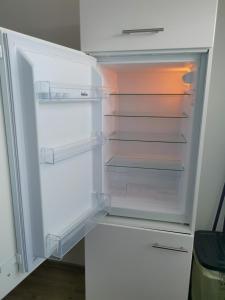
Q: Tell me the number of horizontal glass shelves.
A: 4